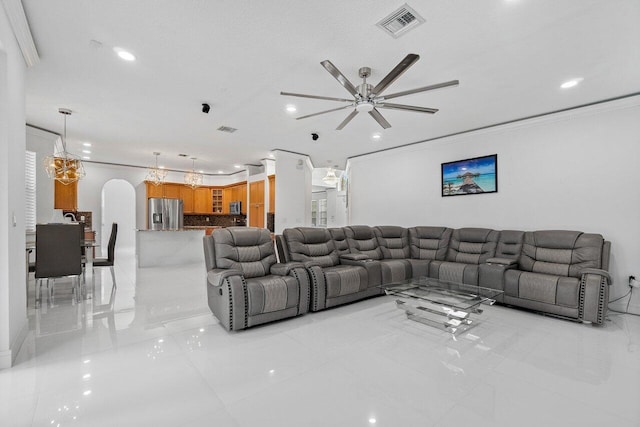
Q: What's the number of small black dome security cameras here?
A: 2